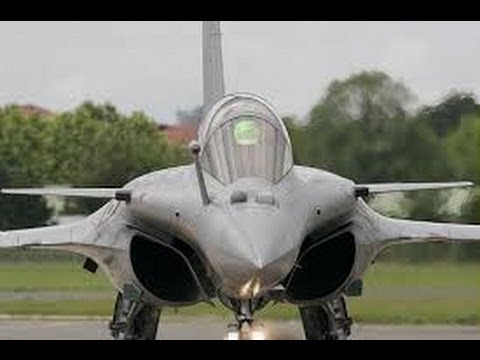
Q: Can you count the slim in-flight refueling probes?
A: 1